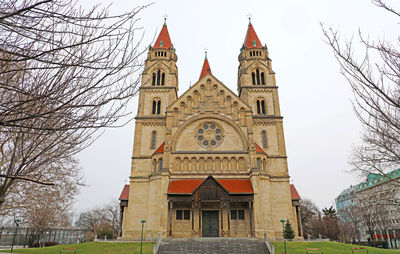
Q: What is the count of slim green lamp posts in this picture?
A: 3